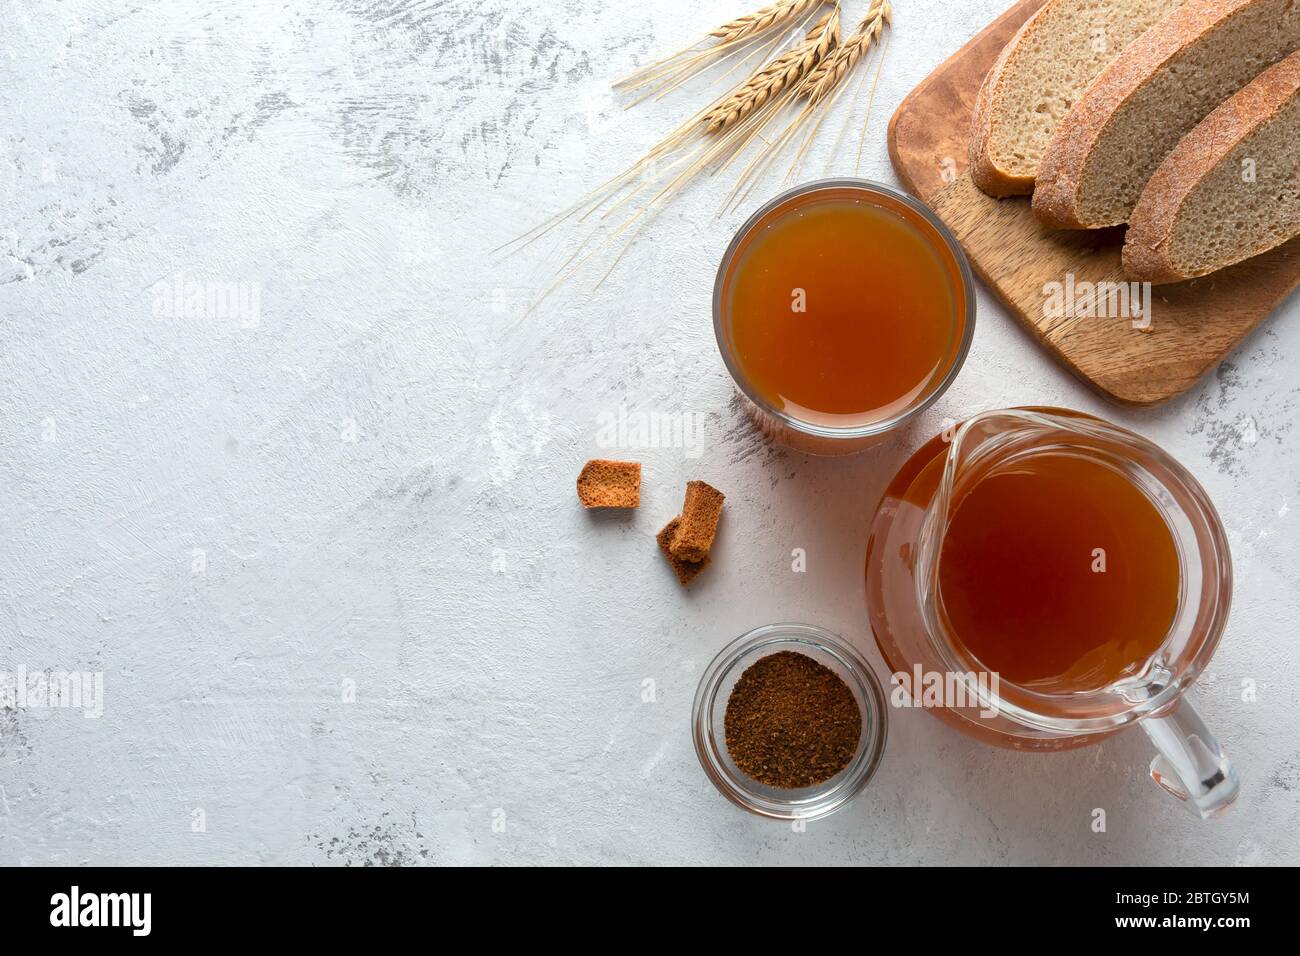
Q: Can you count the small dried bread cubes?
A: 3